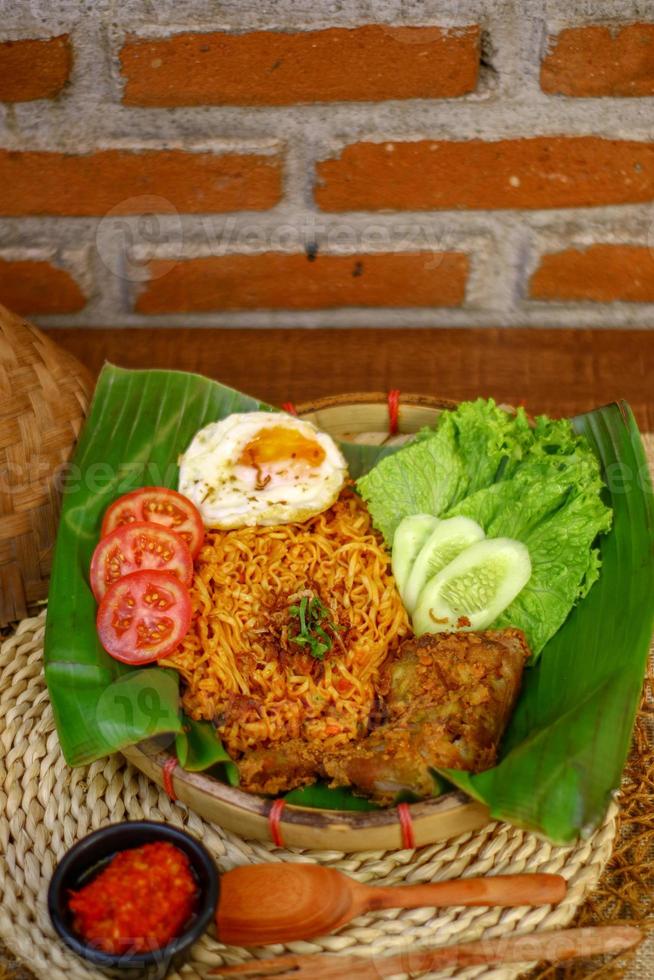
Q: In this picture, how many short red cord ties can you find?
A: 5